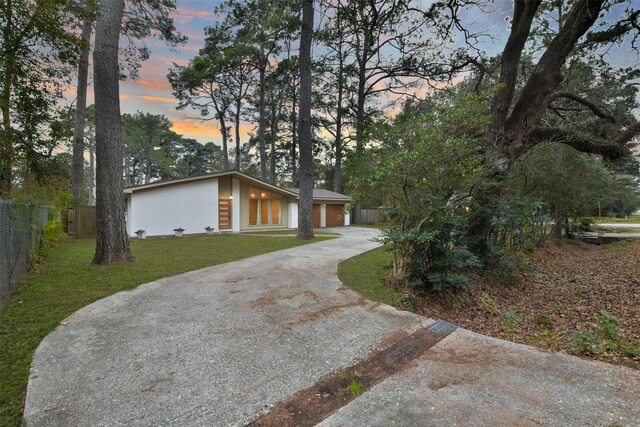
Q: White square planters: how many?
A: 3